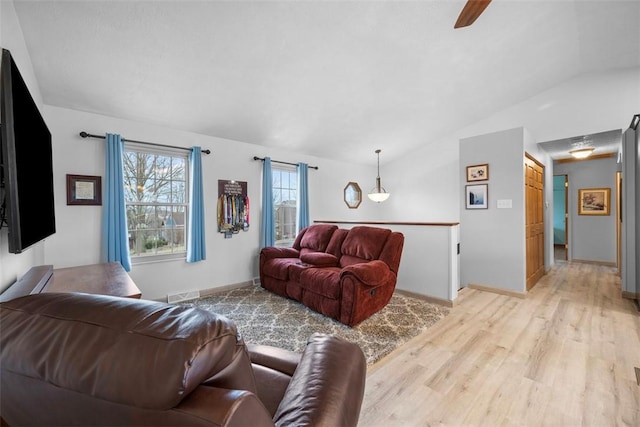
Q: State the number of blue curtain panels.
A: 4